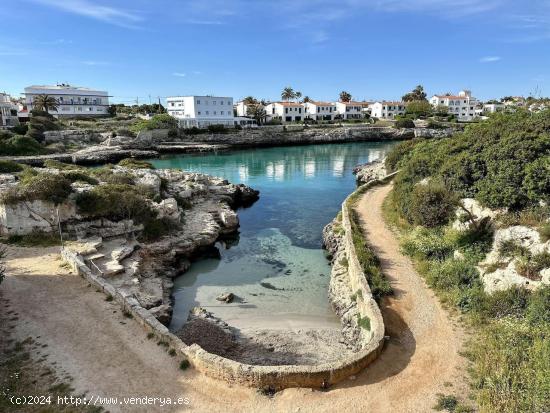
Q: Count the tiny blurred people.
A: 0